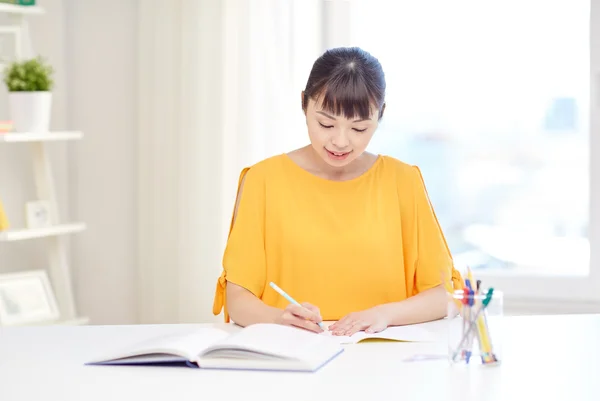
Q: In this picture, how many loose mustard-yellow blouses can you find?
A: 1